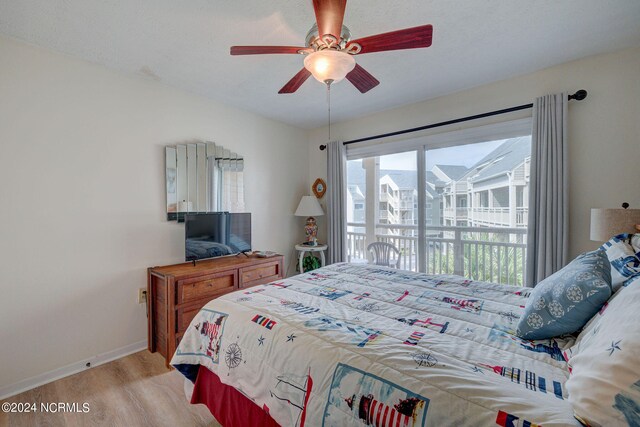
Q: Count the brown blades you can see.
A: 5